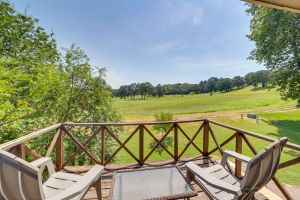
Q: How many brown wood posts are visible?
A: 7